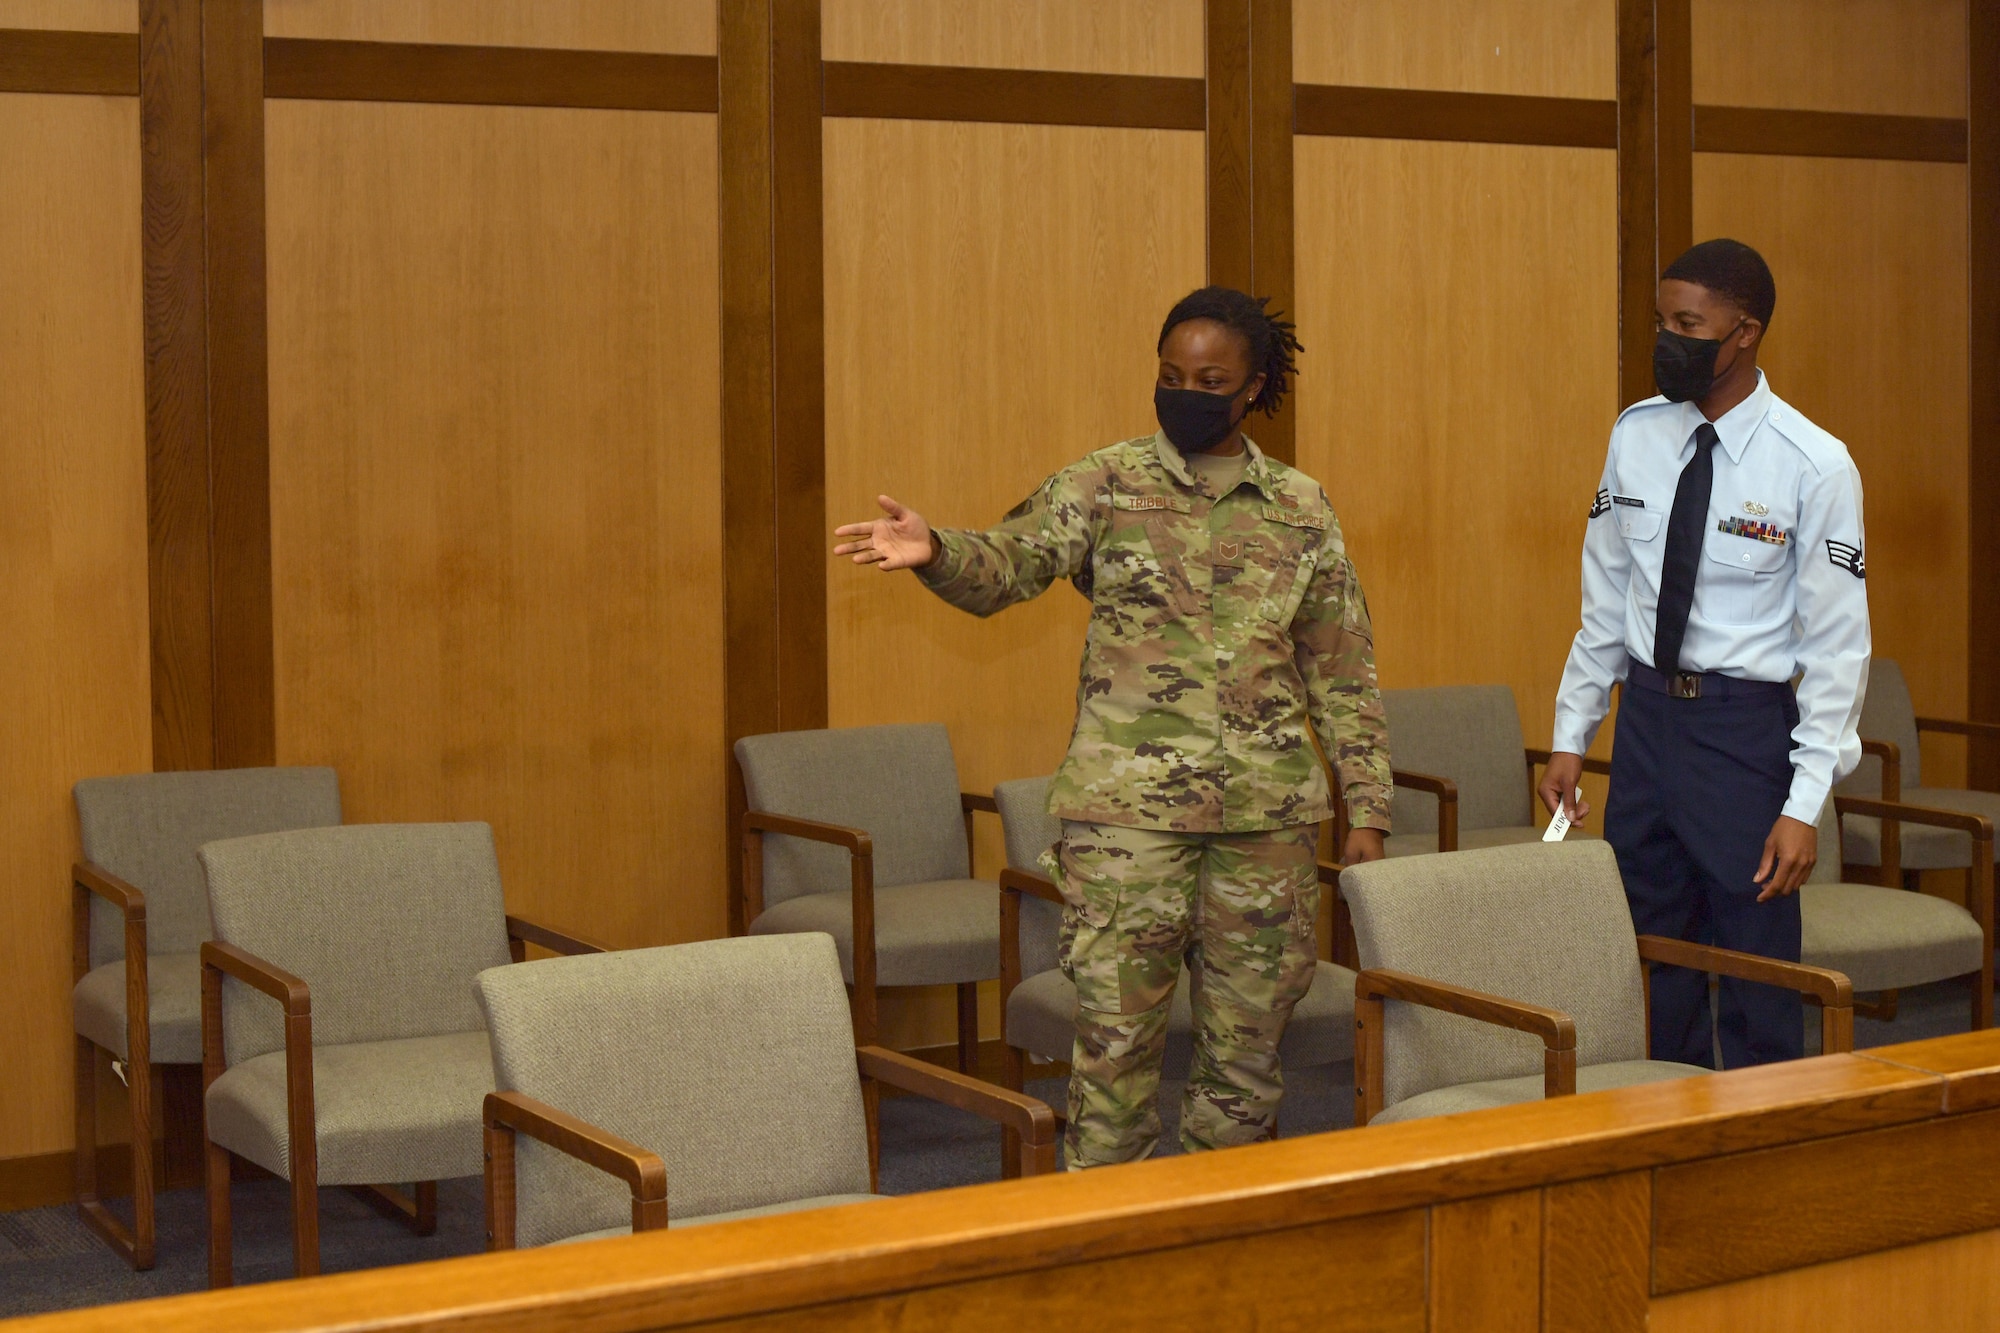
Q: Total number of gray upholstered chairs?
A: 9